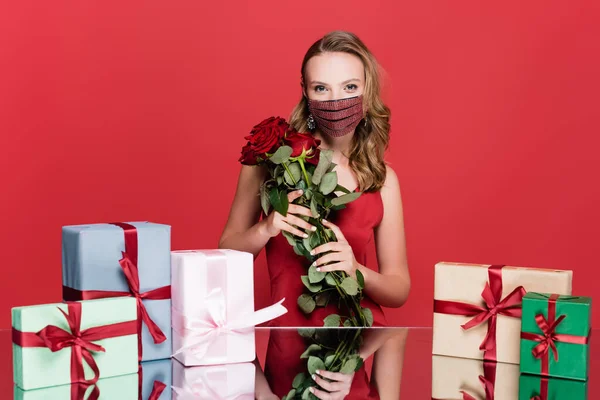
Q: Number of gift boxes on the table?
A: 5